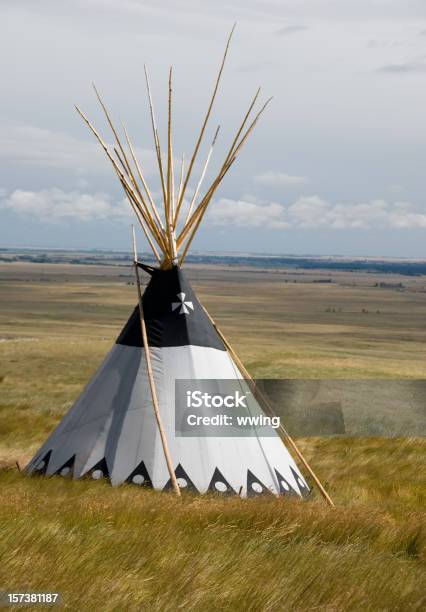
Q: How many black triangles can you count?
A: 9